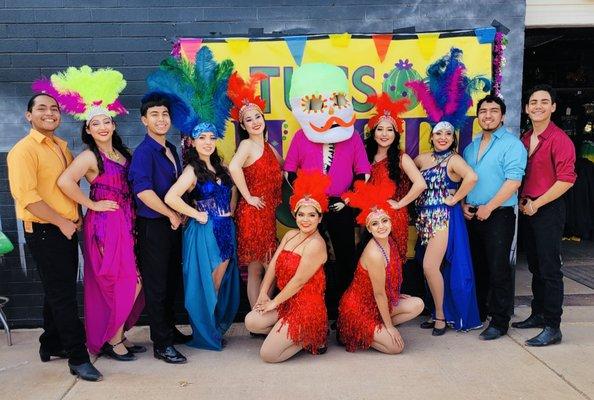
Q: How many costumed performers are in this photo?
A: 12